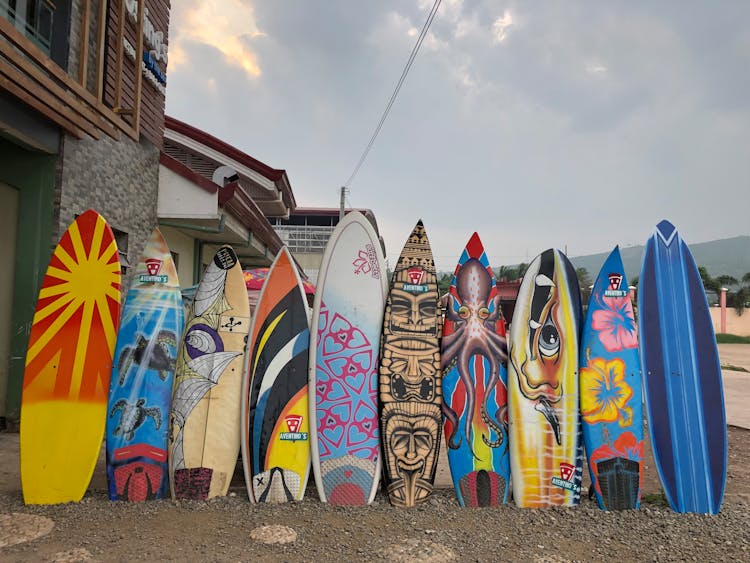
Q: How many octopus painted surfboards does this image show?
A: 1